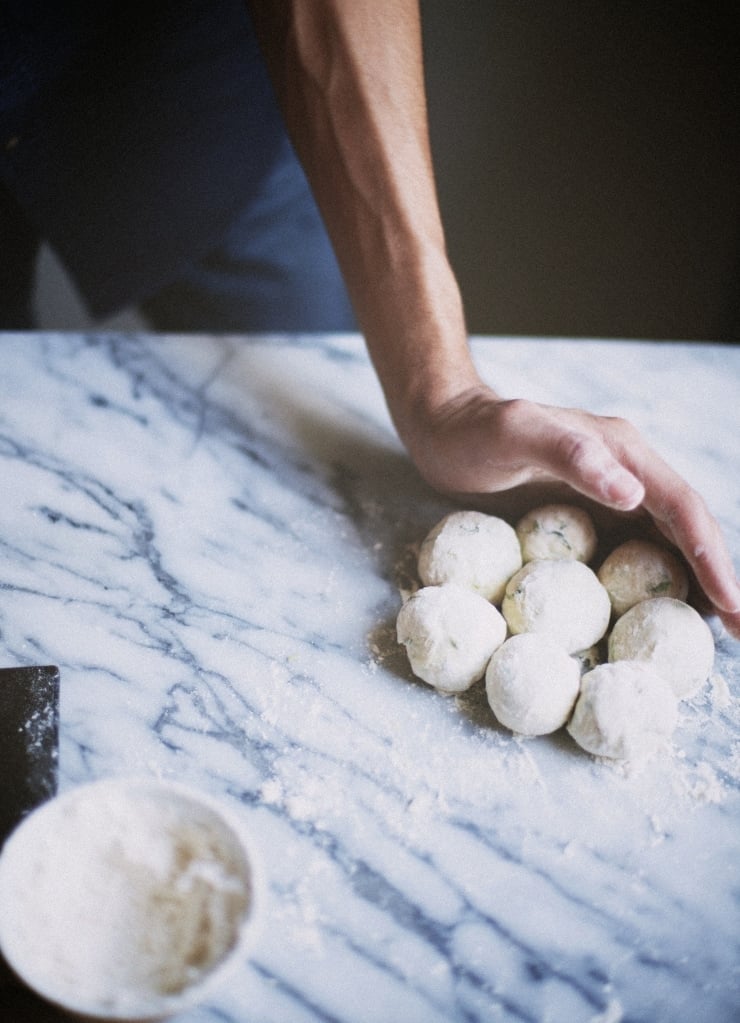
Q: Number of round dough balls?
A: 8